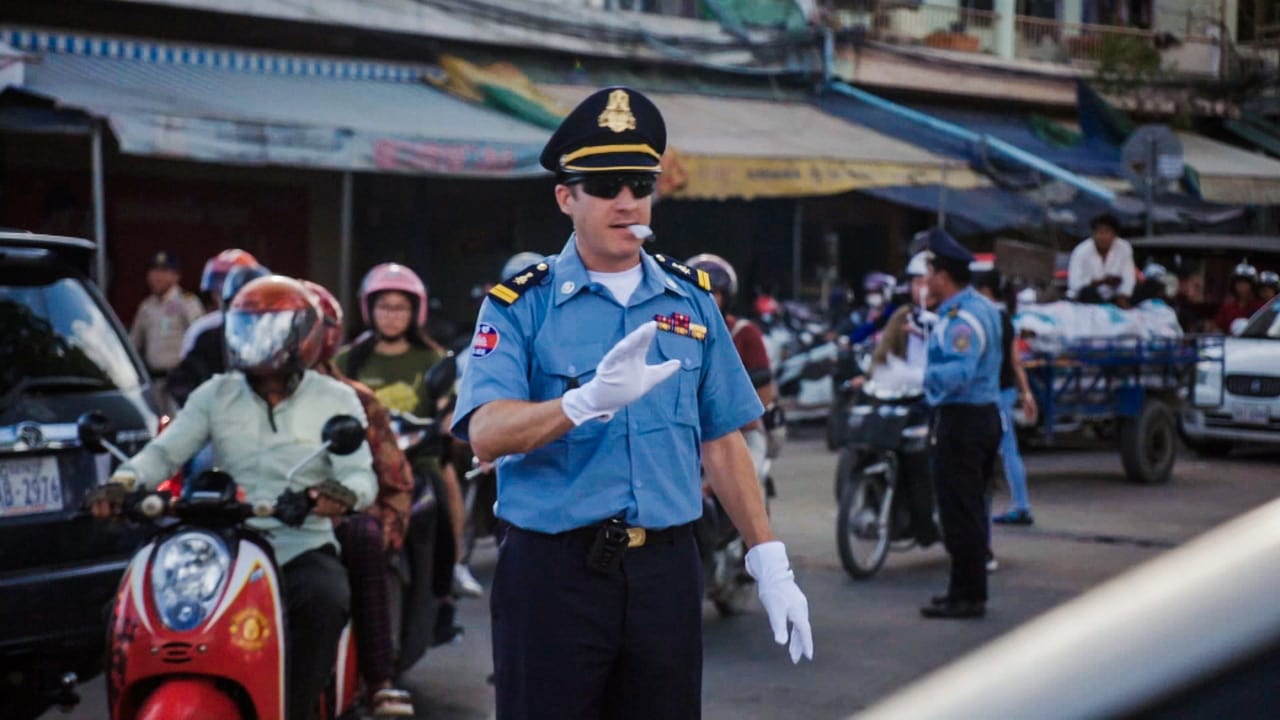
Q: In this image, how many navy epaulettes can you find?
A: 2